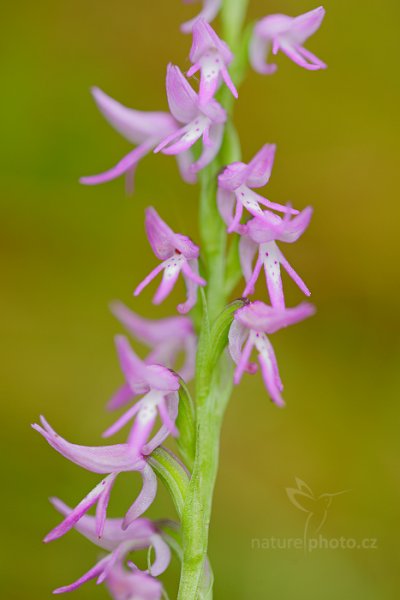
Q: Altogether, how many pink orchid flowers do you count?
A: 14